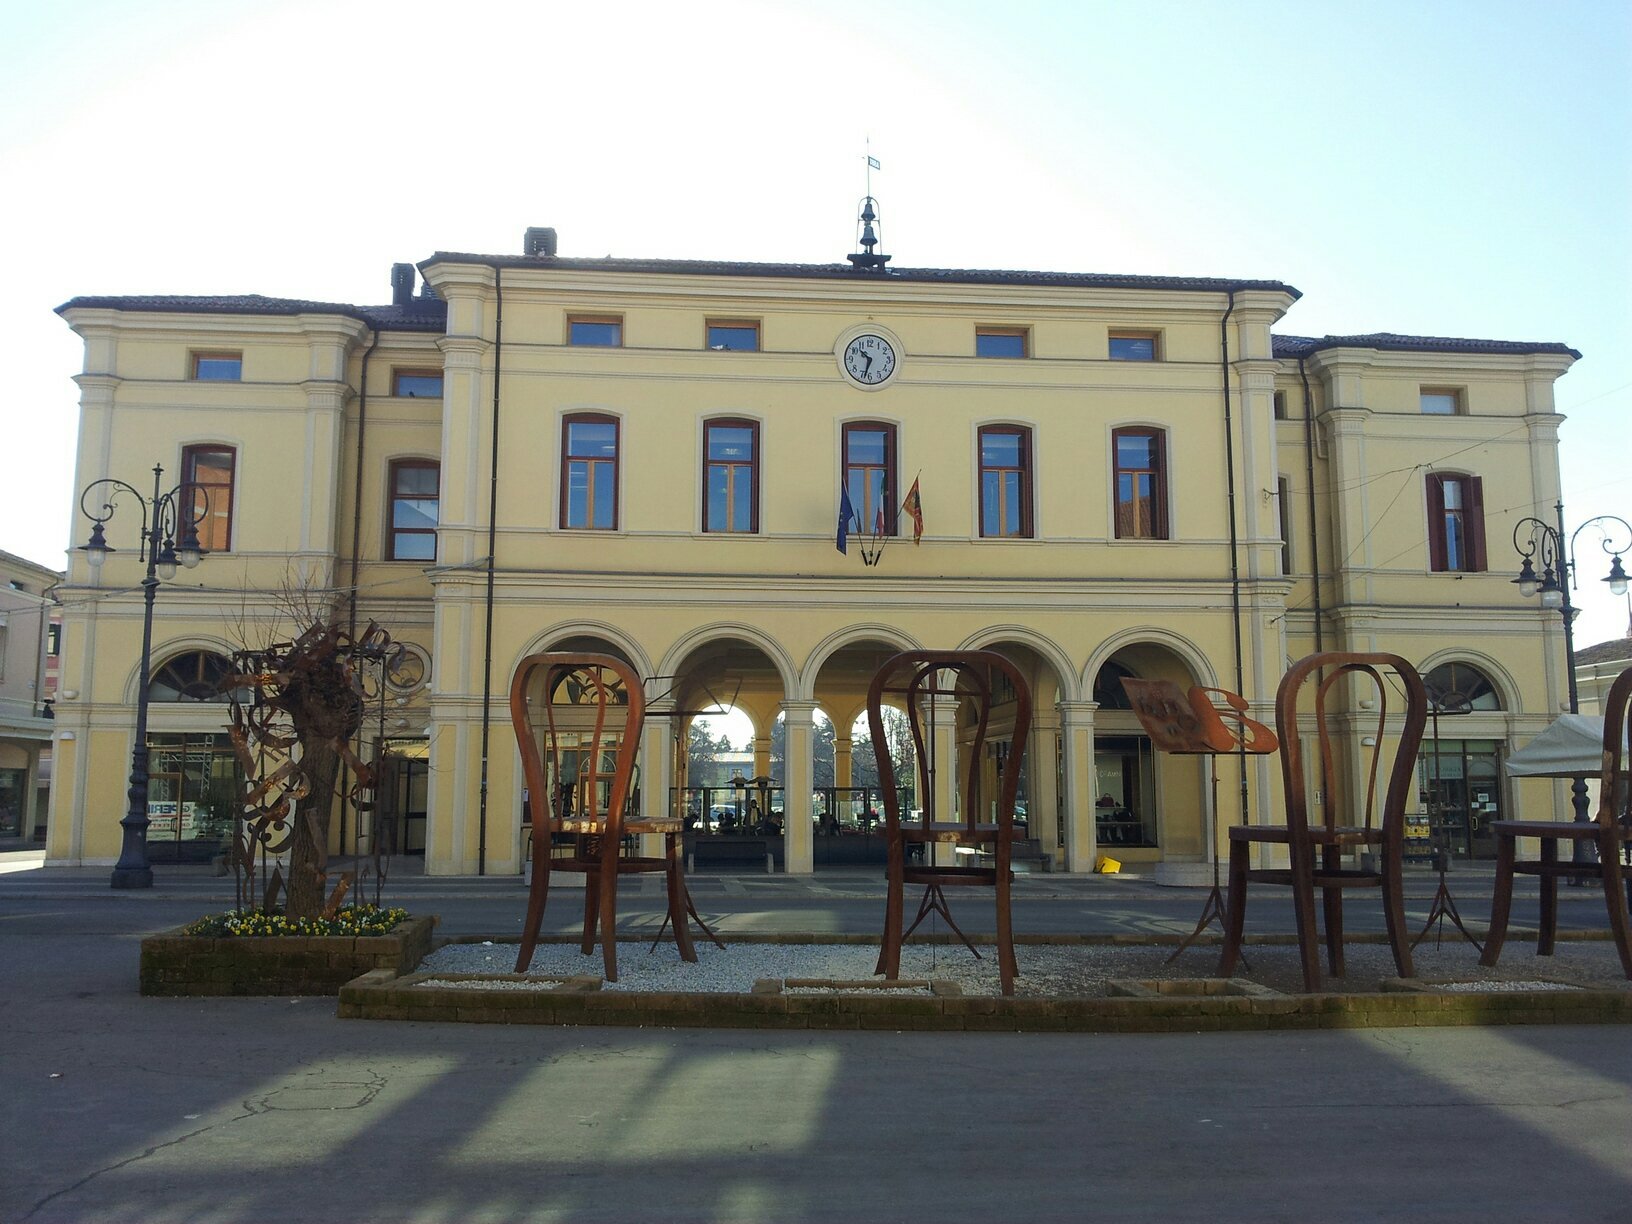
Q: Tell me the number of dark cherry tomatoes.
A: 0